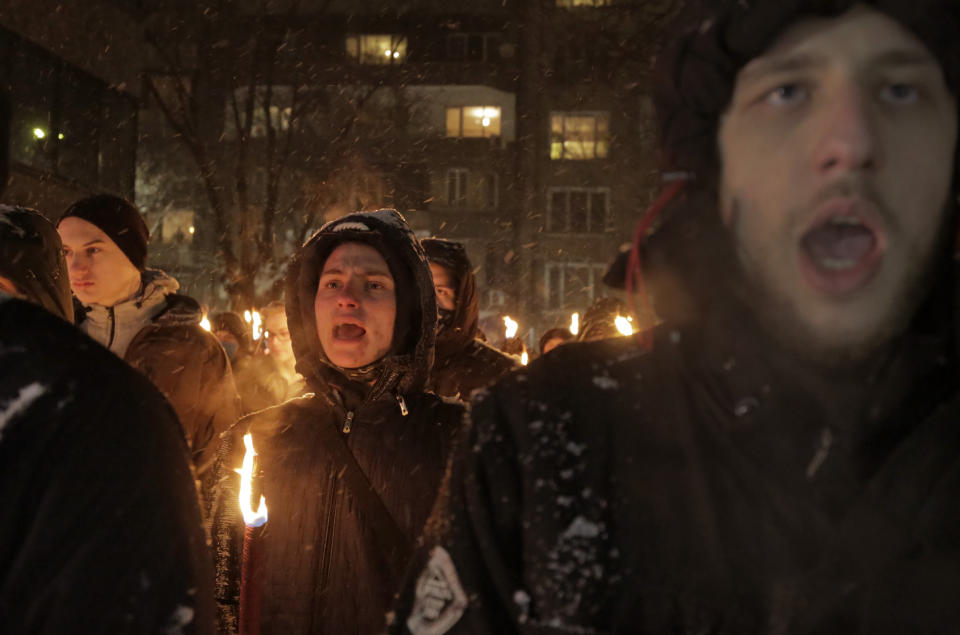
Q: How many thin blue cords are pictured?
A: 0